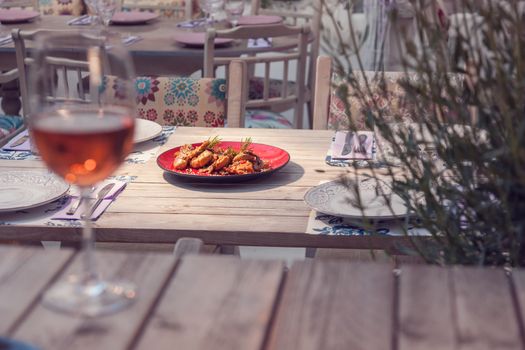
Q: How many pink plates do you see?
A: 4